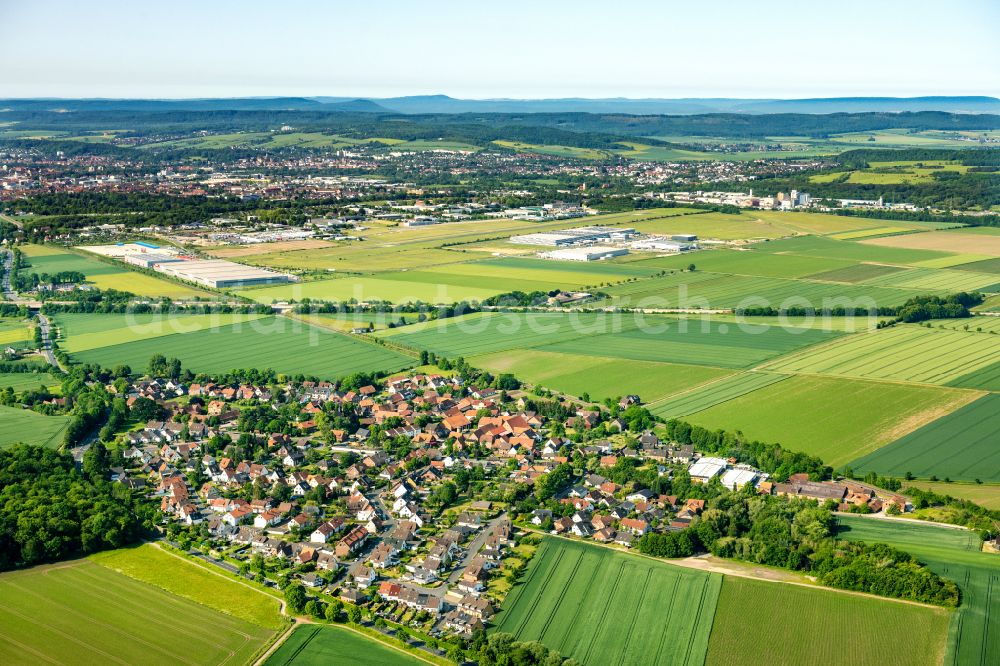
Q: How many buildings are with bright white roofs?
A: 2